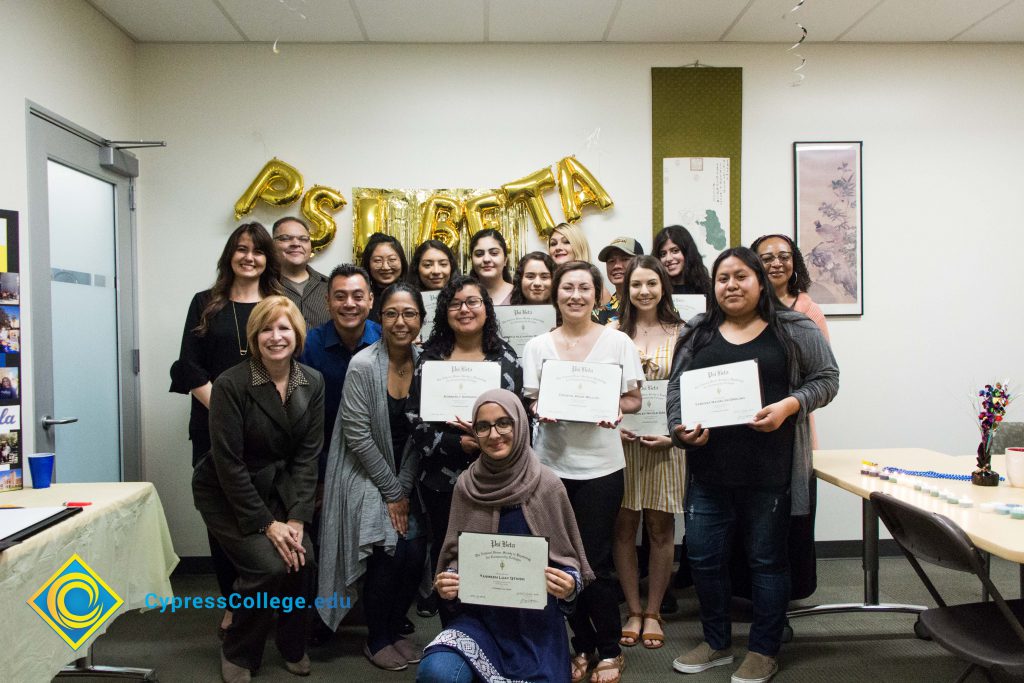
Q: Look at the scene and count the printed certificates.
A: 8